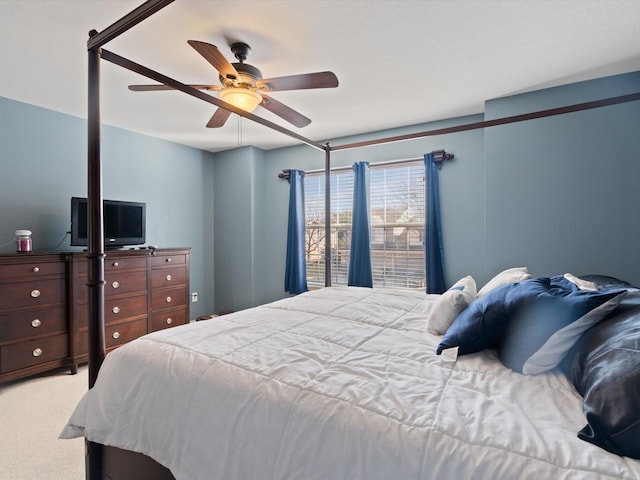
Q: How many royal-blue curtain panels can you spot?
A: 3